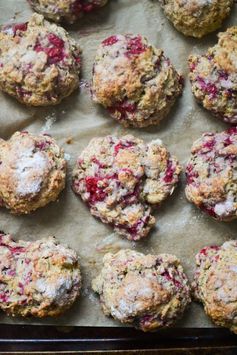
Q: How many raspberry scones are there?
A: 11